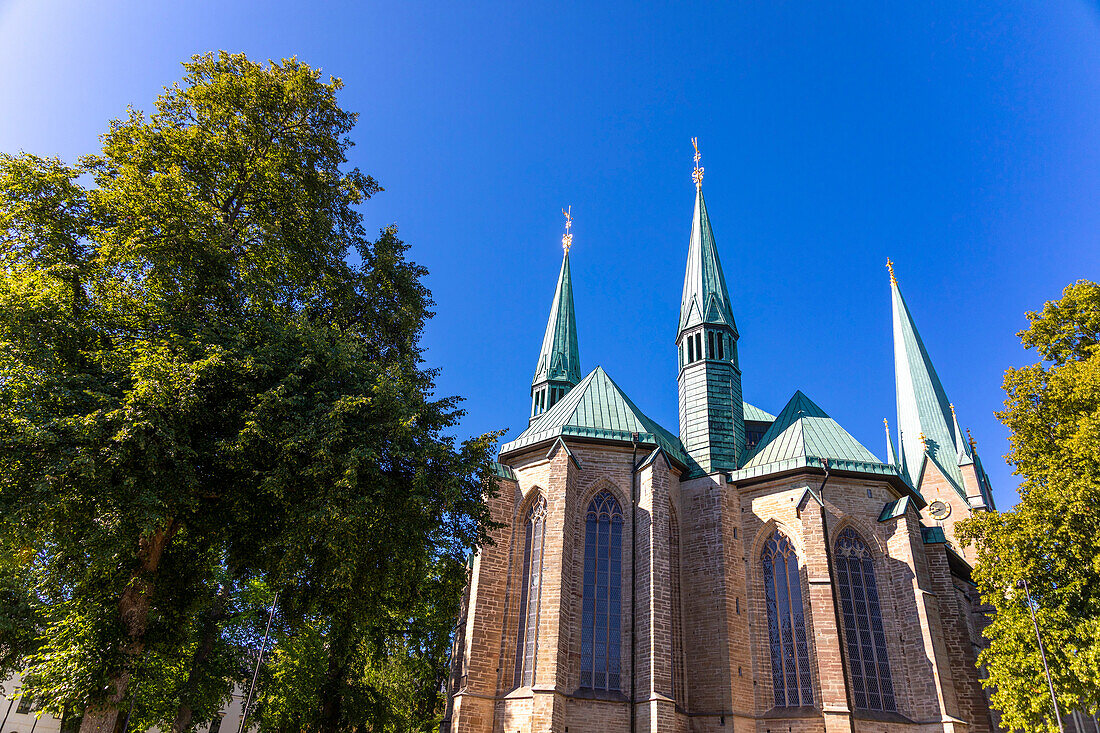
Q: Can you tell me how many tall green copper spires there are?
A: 3